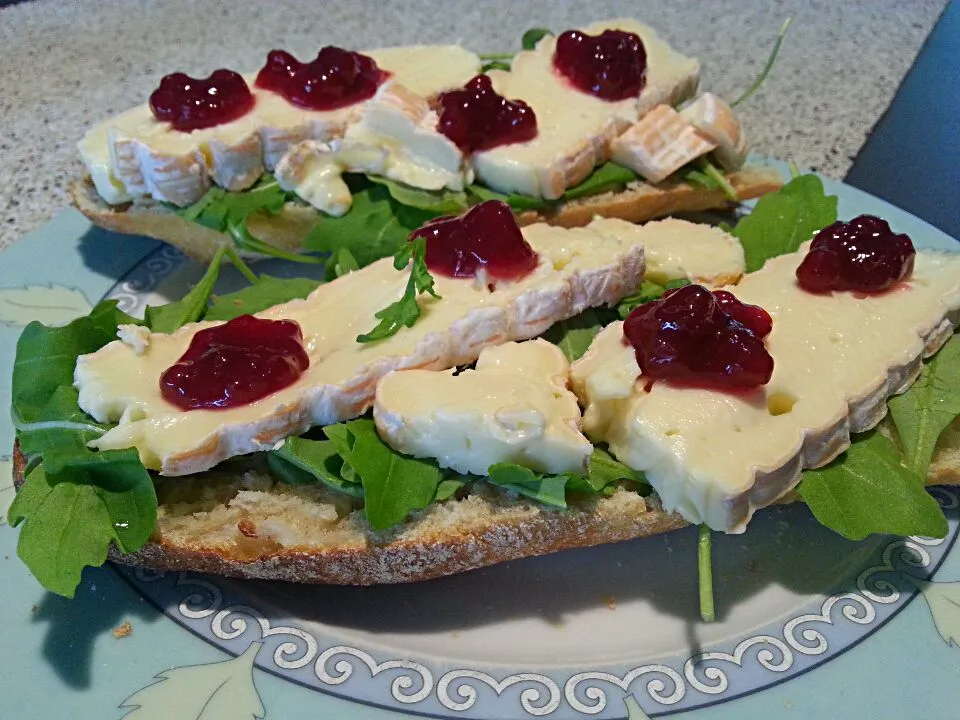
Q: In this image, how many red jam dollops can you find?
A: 8